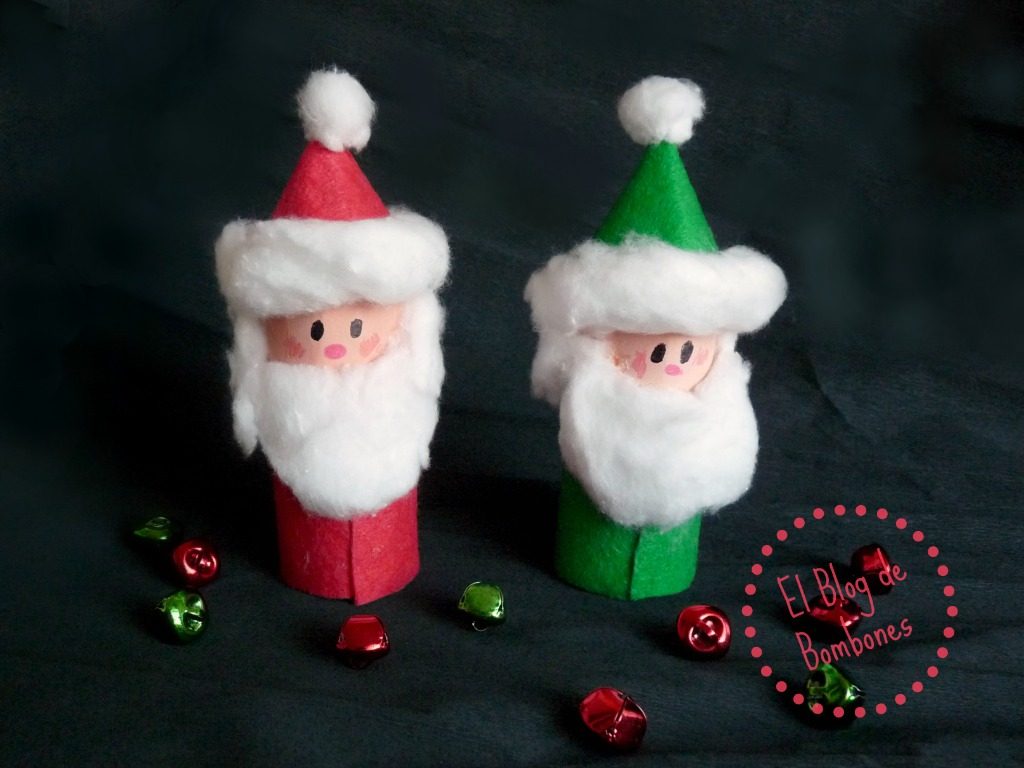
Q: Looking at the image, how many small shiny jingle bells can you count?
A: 10